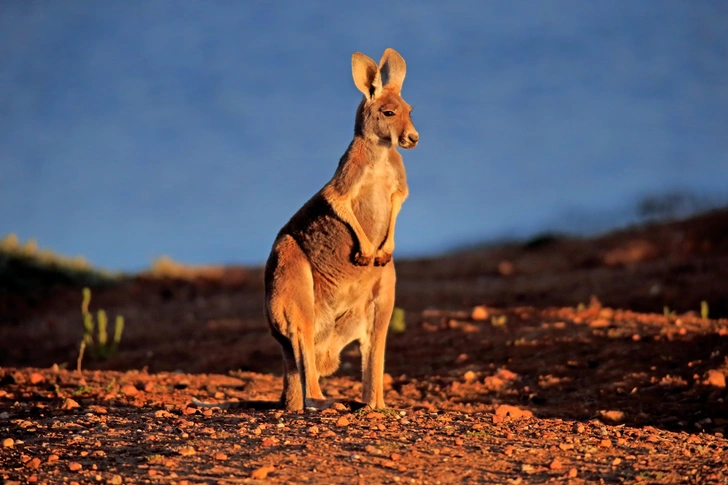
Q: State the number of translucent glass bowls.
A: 0